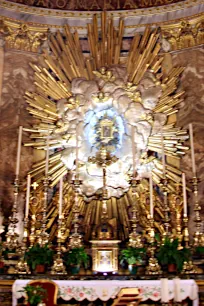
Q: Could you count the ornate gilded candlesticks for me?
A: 10